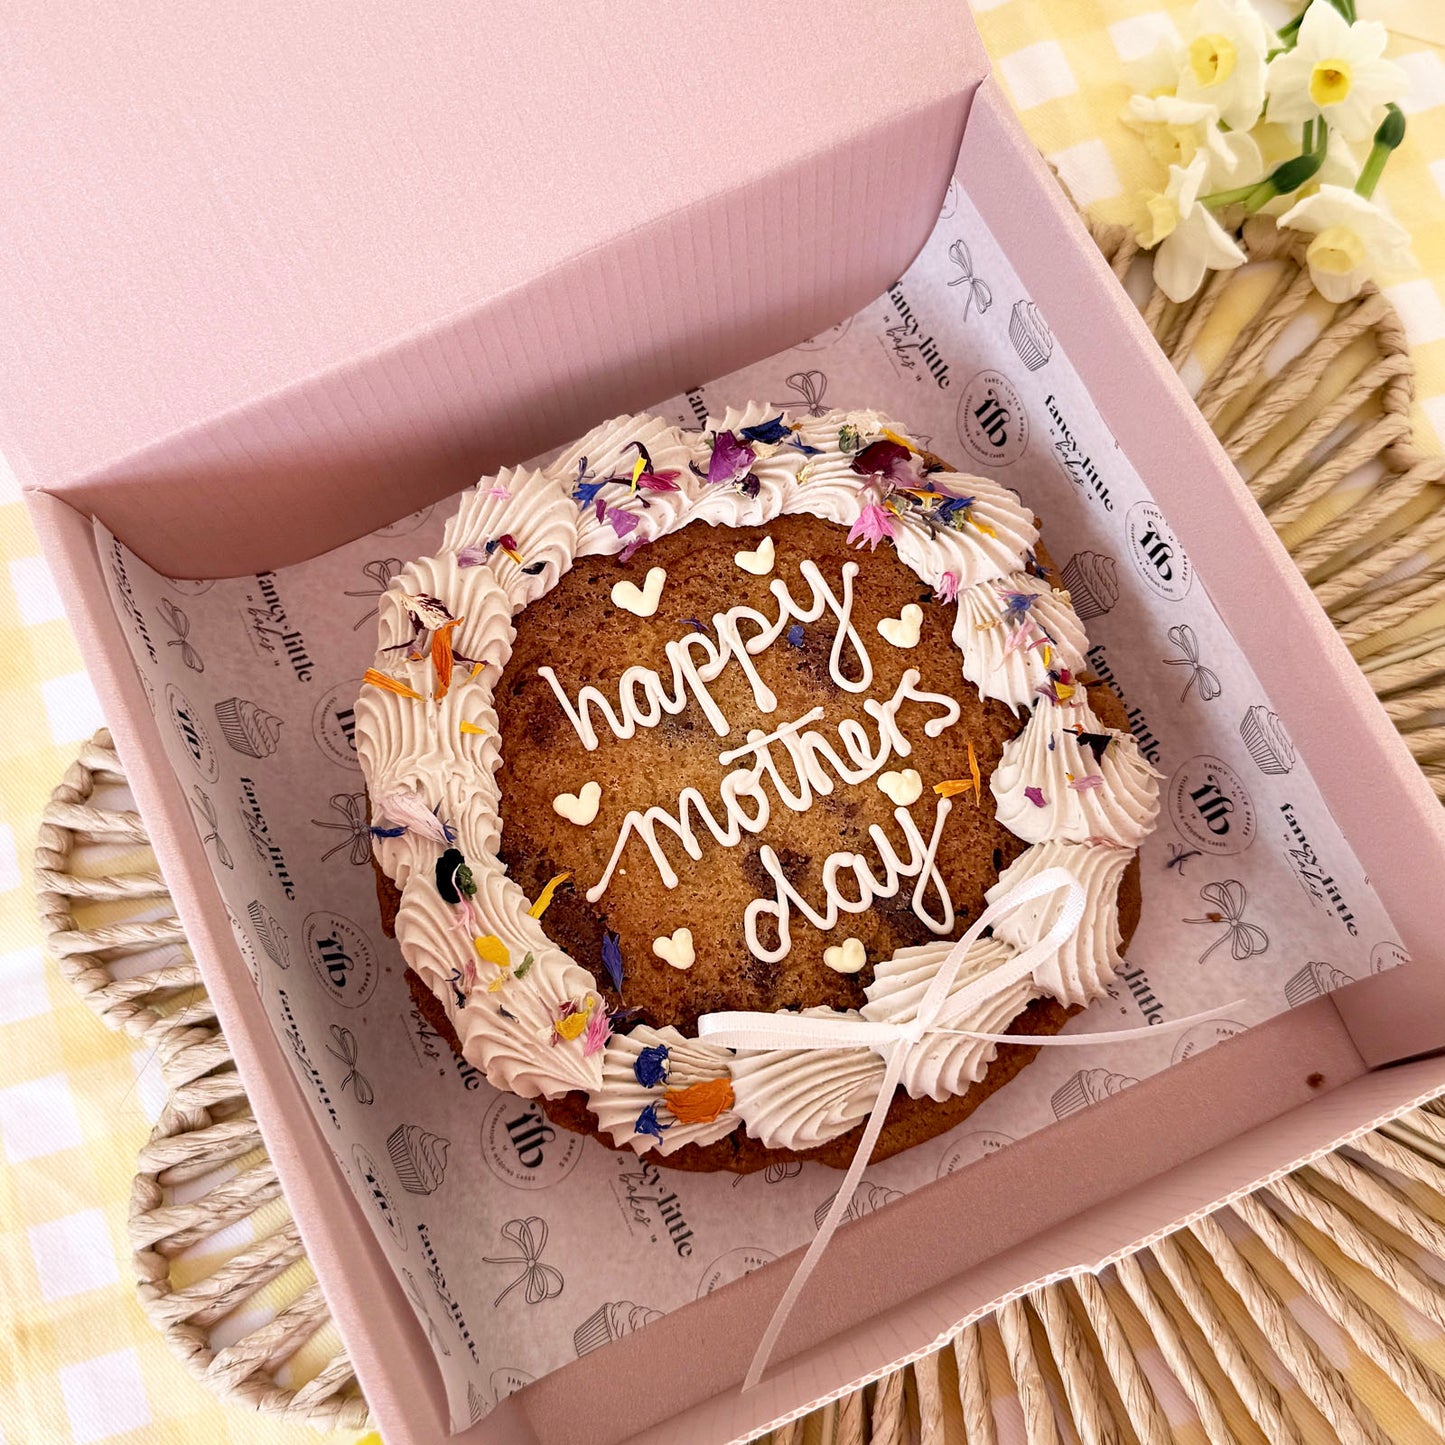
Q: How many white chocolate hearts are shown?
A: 7